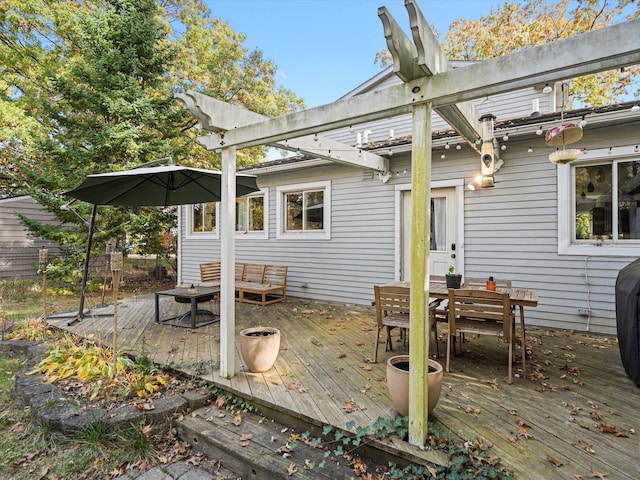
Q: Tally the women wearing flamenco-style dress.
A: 0